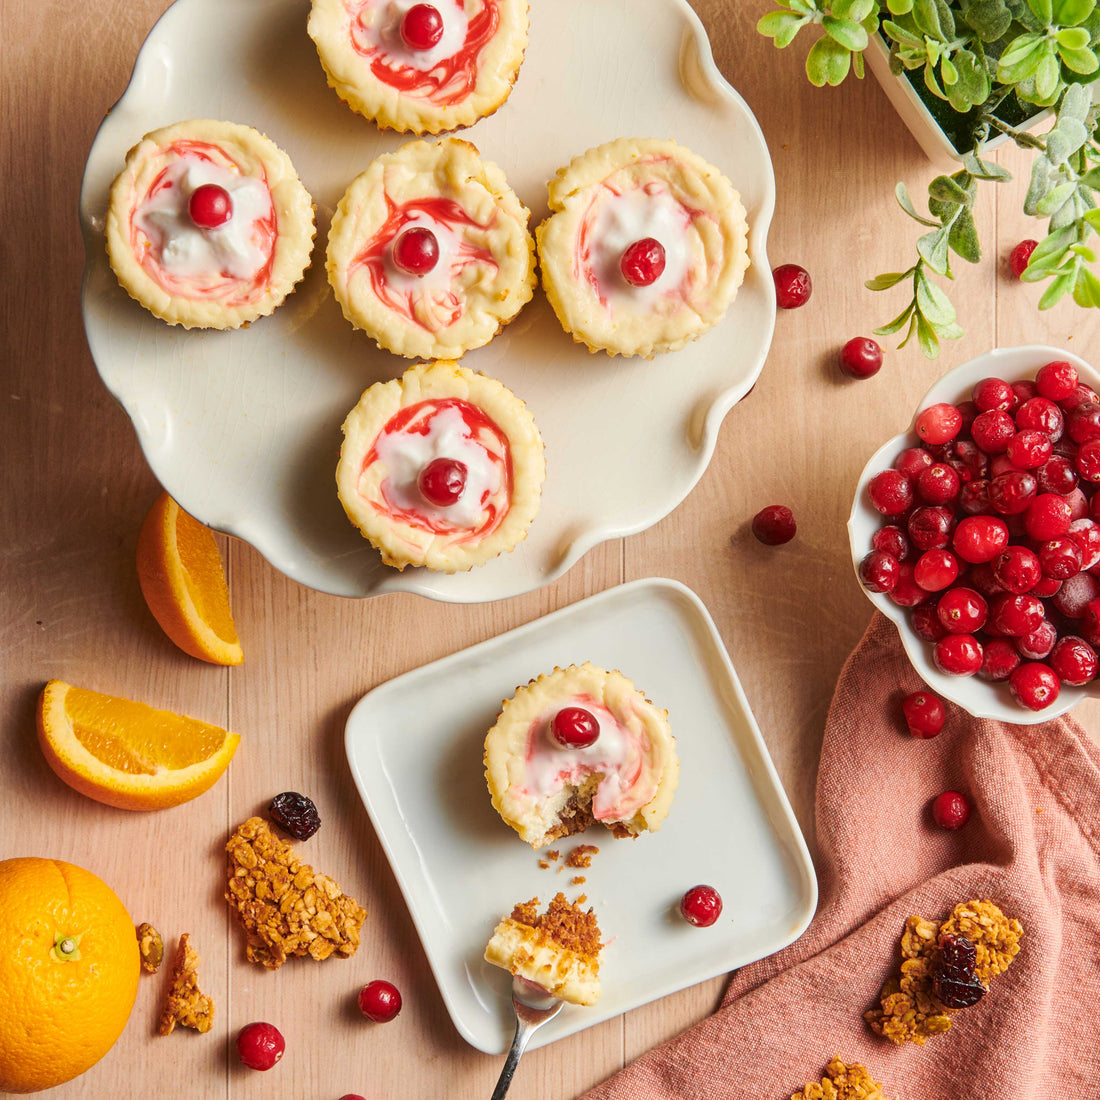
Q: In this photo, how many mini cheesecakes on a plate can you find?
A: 6